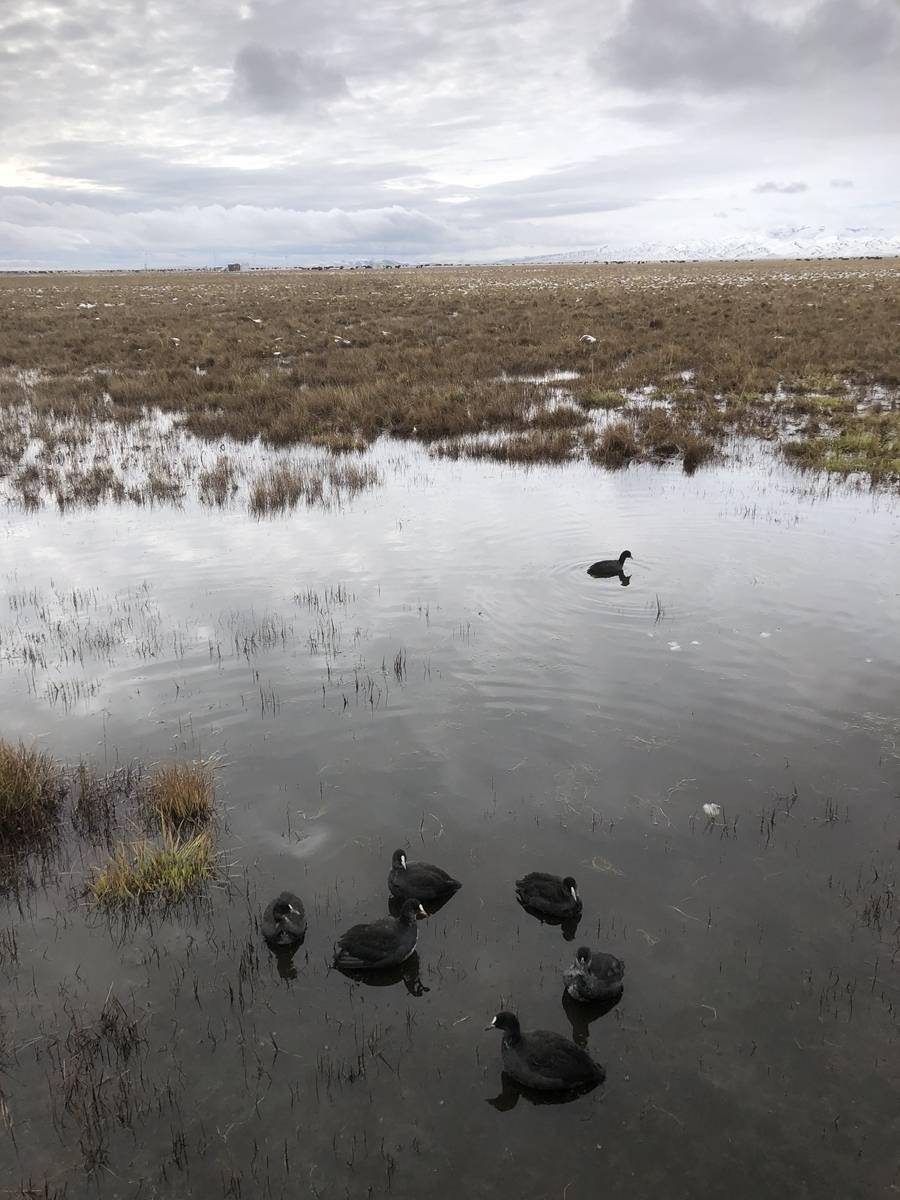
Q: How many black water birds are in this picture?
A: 7